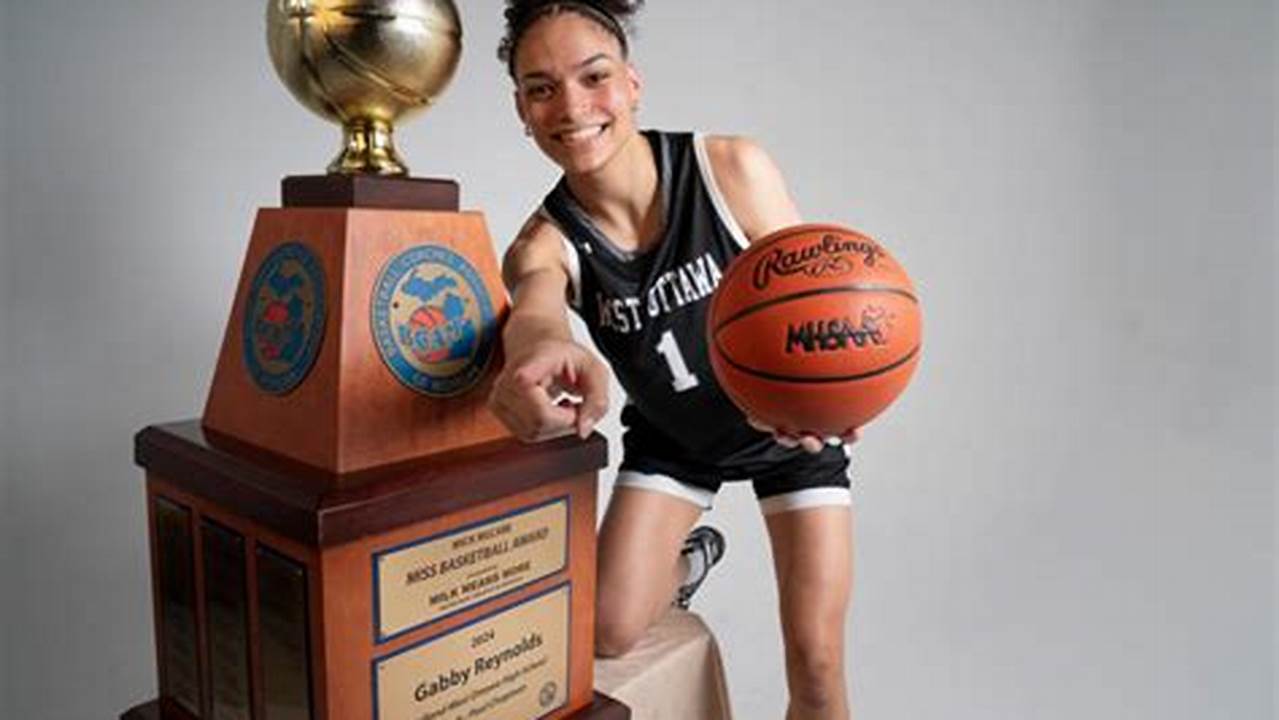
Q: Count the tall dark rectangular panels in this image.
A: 3